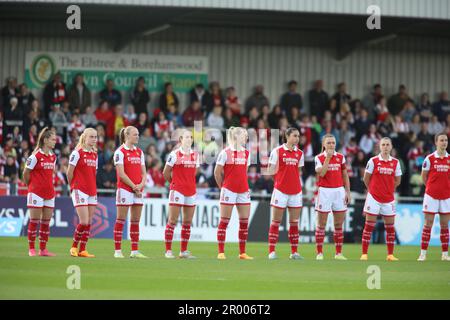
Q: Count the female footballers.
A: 9